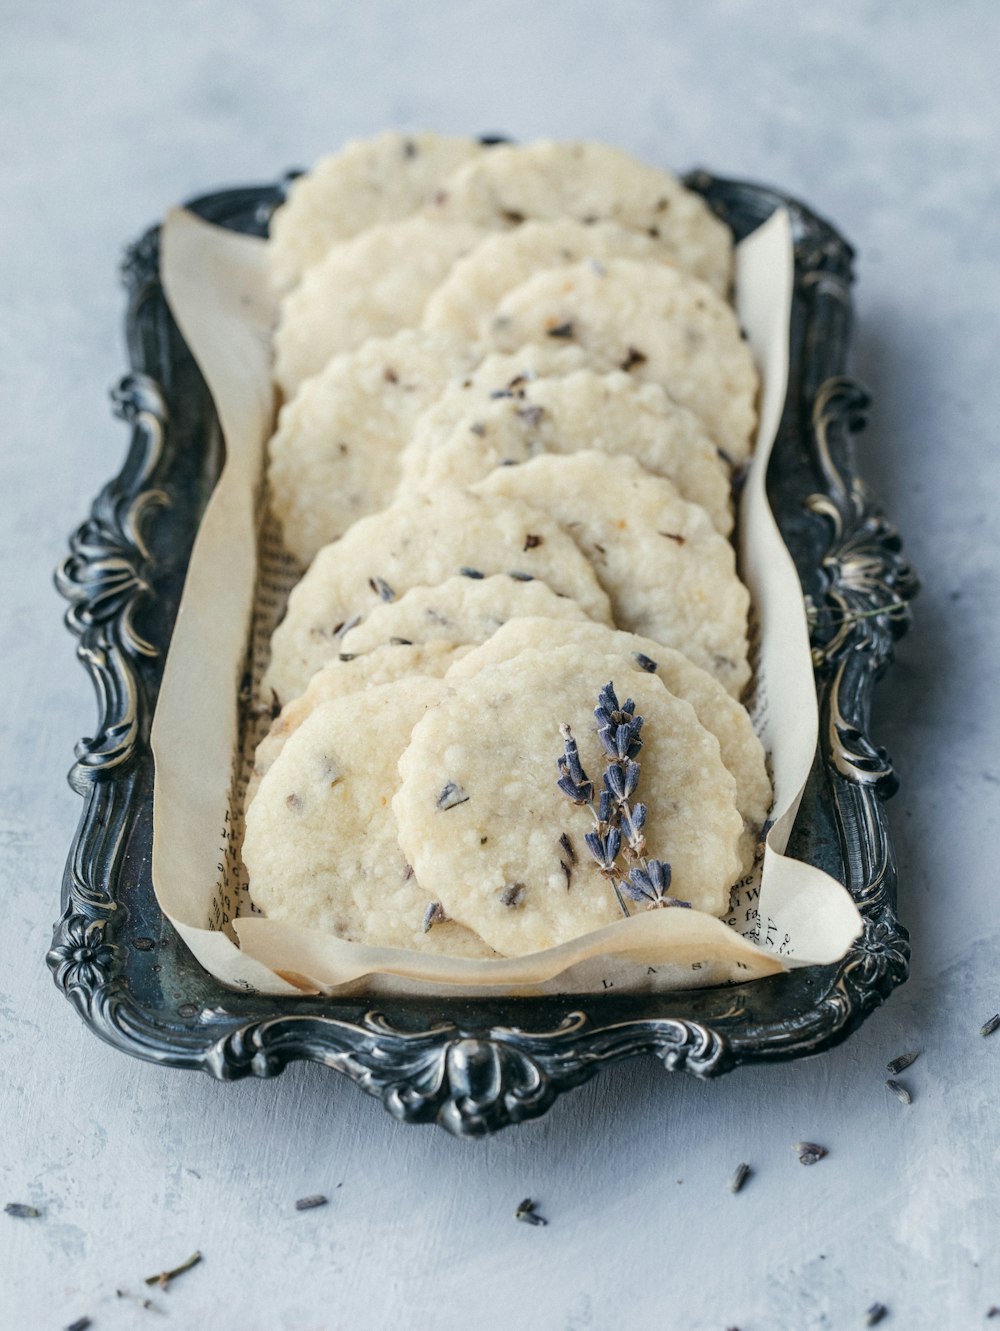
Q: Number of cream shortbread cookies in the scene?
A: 15